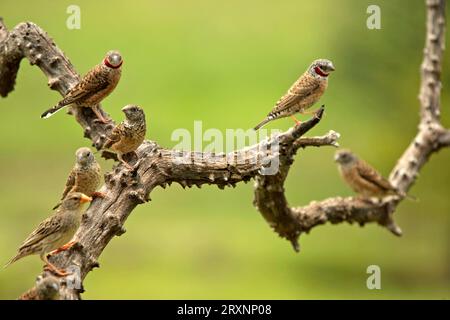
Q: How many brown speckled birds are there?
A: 7